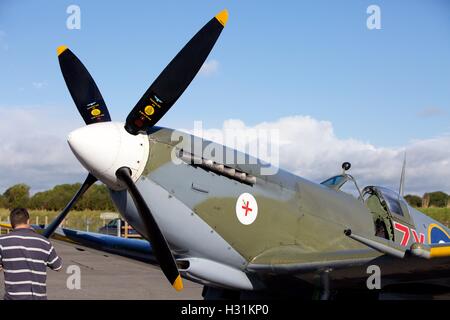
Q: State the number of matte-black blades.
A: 4